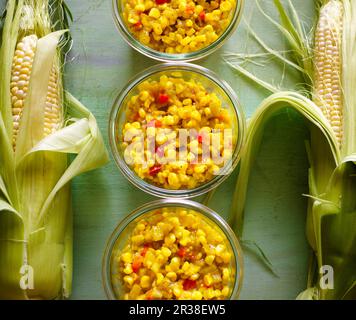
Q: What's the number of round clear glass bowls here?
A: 3